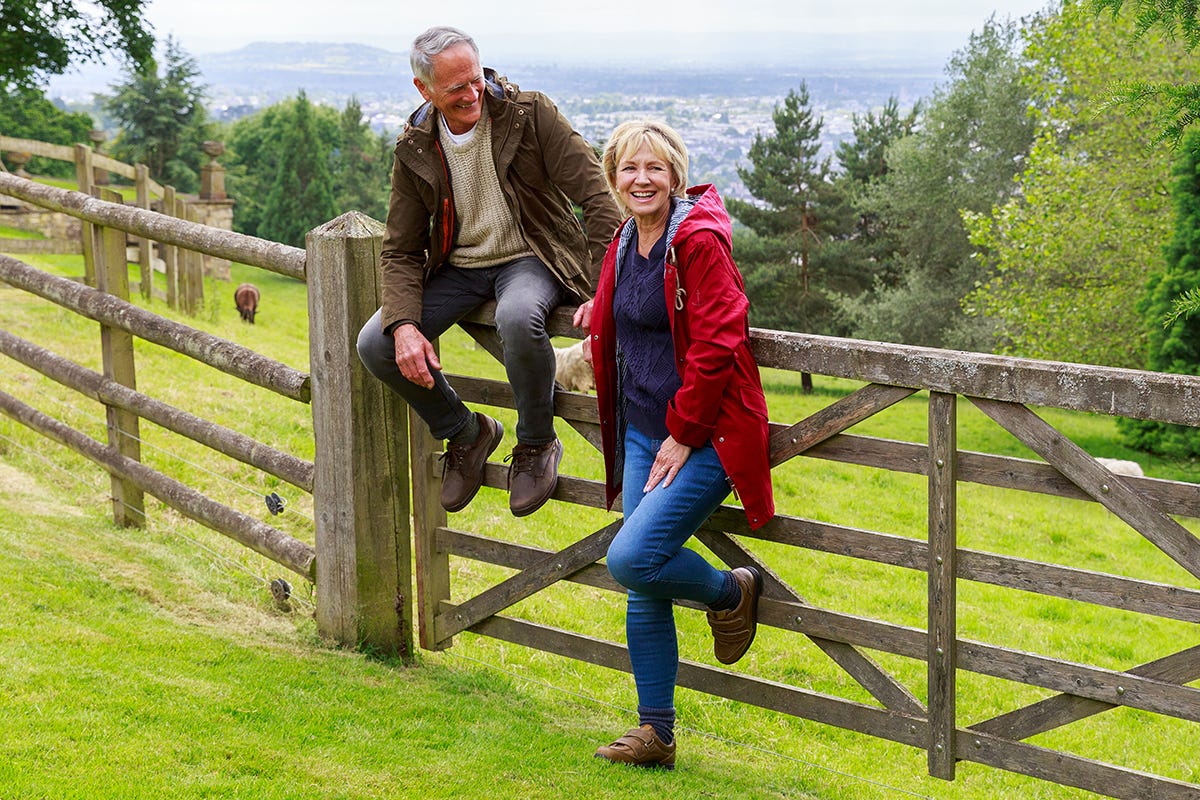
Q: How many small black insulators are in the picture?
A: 2